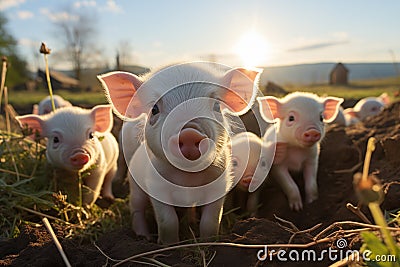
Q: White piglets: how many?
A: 6